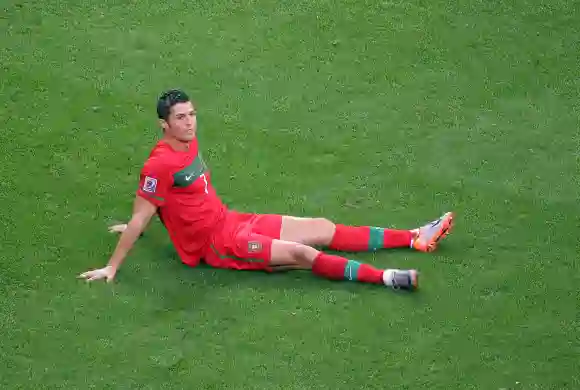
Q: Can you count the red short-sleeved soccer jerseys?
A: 1